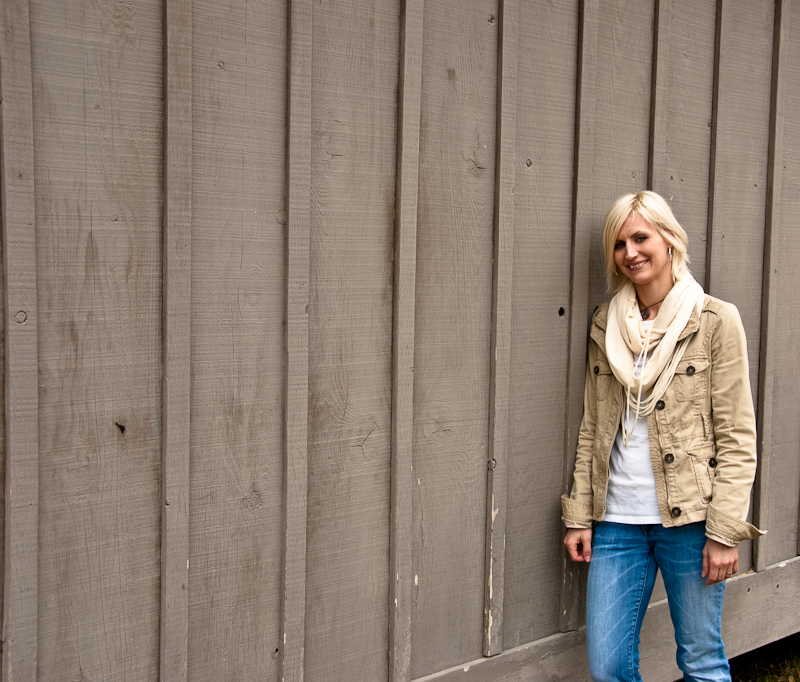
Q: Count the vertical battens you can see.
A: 9